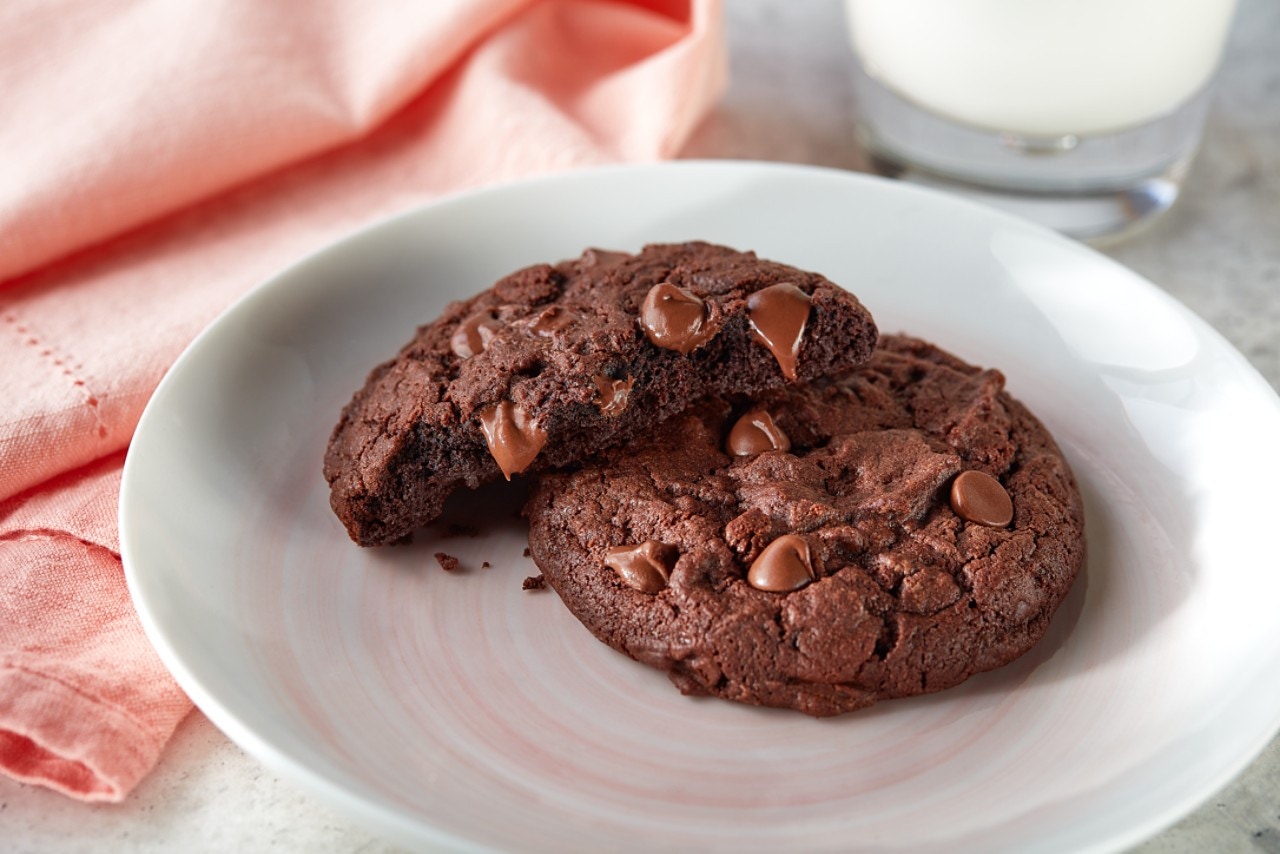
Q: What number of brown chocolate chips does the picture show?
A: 10